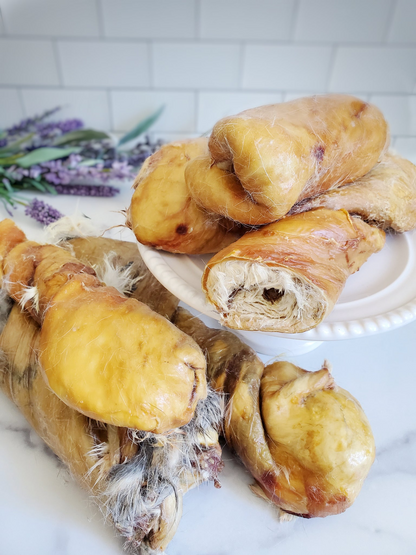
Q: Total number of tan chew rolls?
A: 7